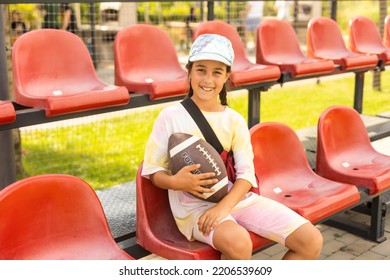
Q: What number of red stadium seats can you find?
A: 12